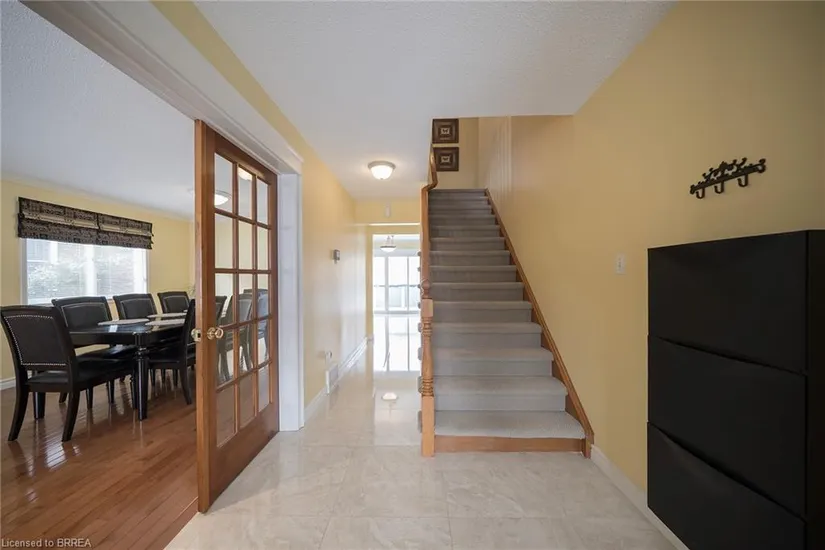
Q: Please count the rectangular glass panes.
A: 15